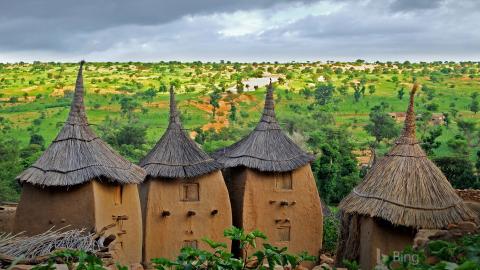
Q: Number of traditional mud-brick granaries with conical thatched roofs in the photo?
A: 4